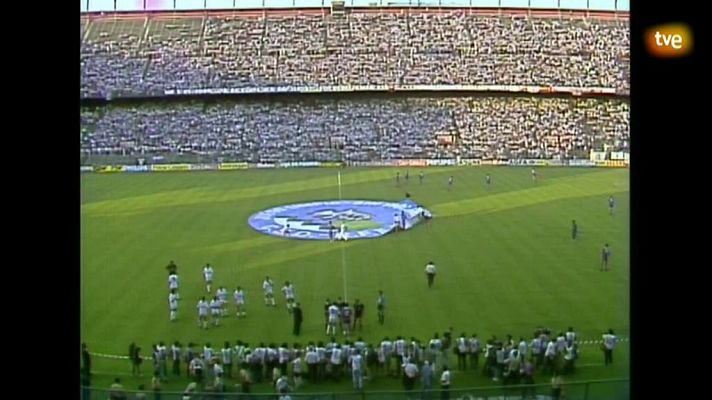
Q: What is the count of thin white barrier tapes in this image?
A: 1